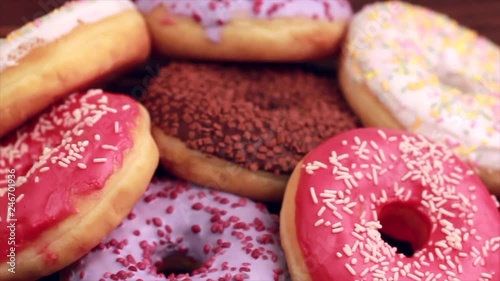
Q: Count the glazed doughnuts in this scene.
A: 7